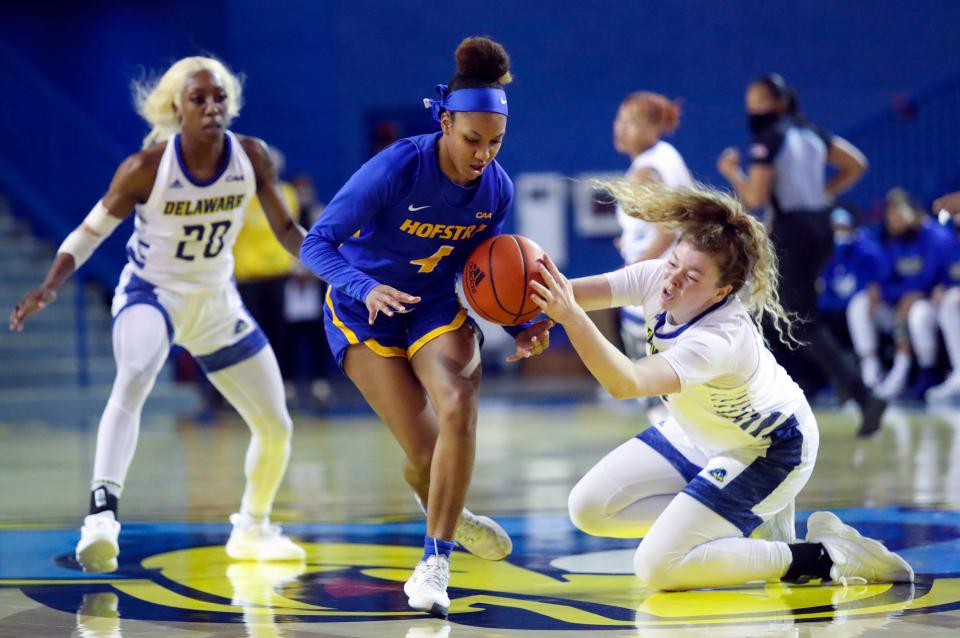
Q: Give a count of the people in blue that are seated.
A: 3